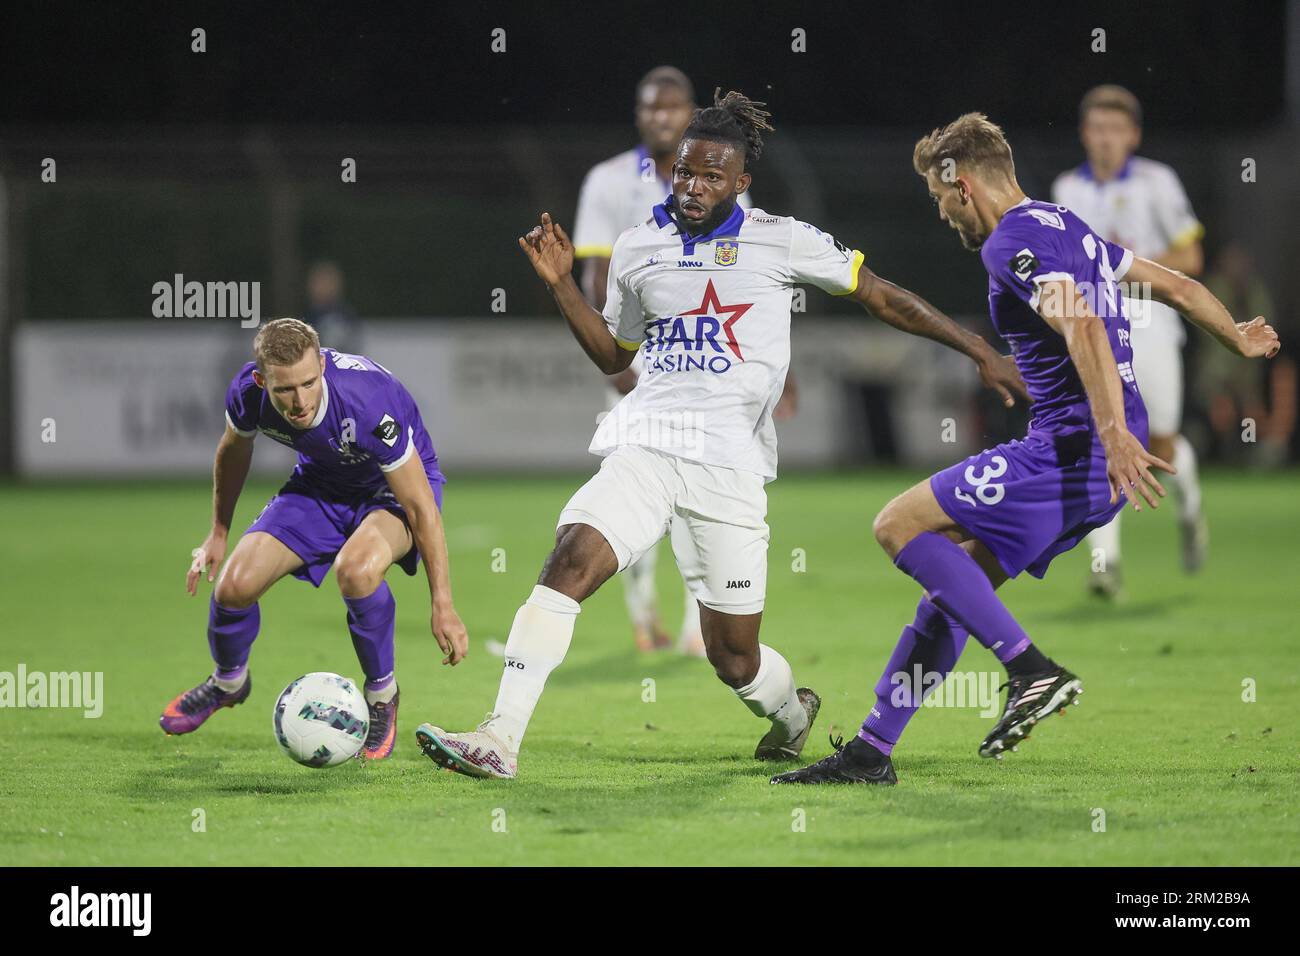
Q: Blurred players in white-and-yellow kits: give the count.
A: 2